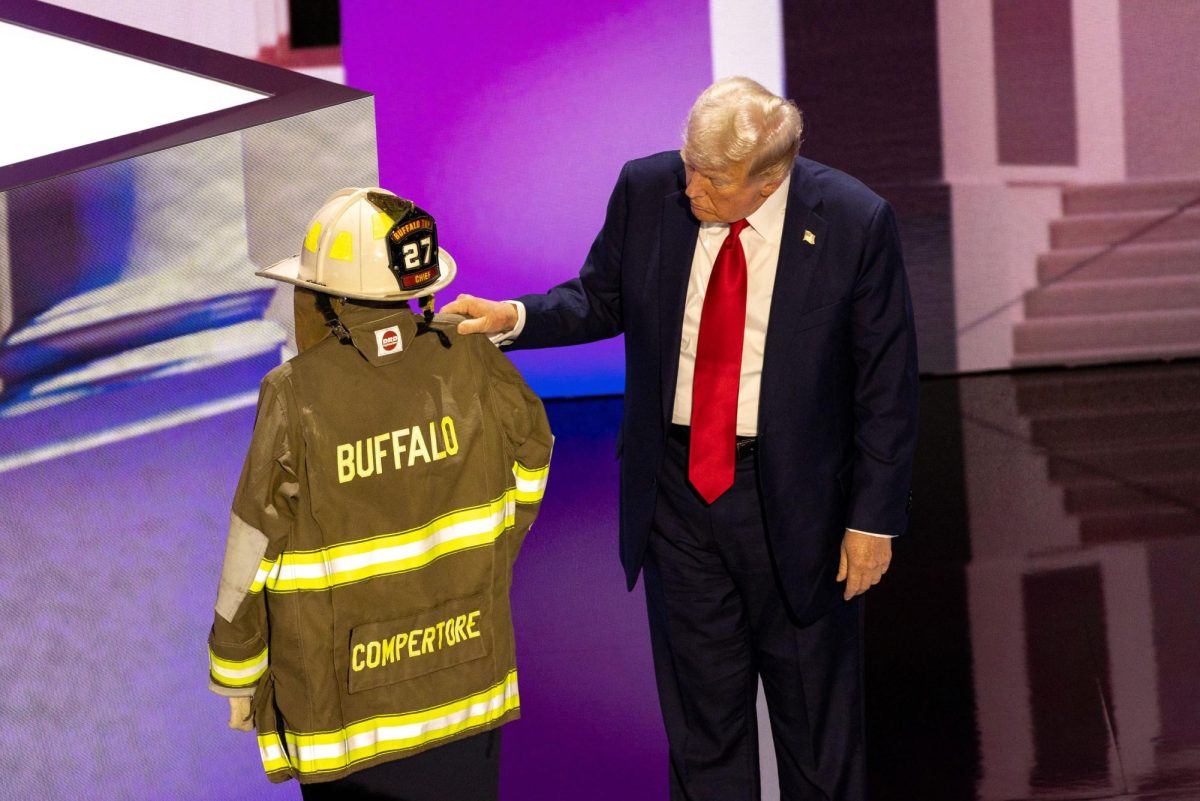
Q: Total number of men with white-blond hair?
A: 1